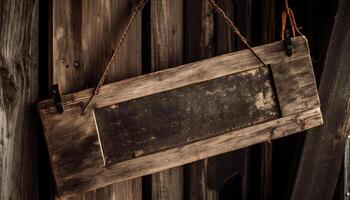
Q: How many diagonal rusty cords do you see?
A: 2